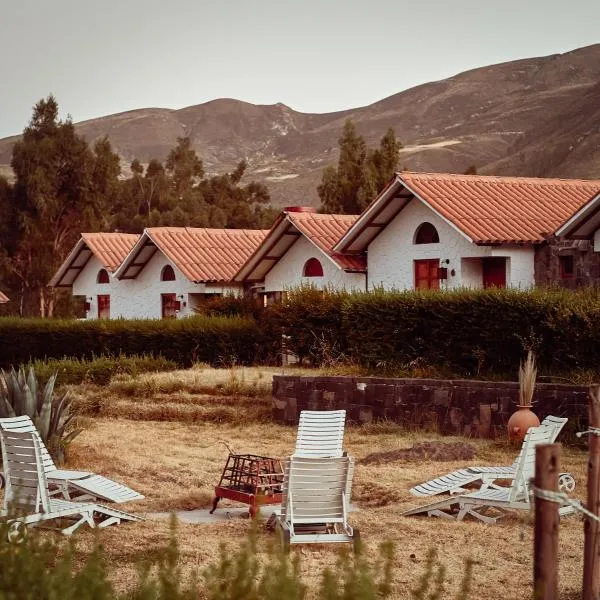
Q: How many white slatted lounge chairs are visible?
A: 6